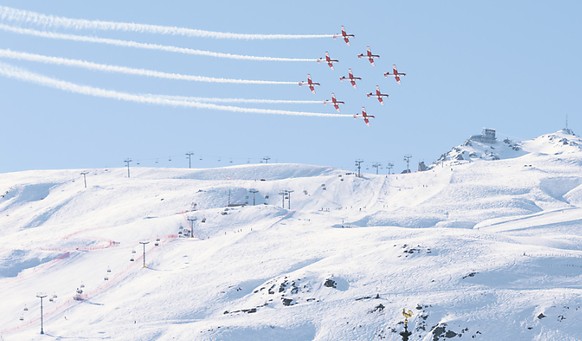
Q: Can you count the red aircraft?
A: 9